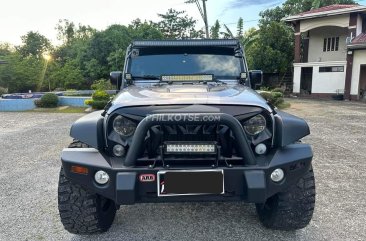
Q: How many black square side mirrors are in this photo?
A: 2